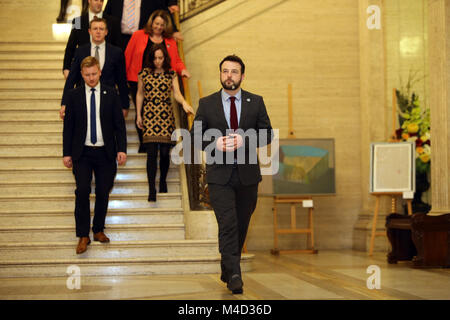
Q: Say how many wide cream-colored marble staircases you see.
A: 1